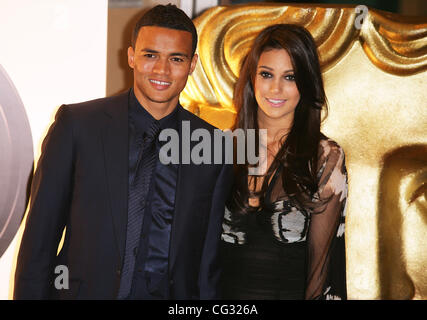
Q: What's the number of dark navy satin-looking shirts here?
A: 1